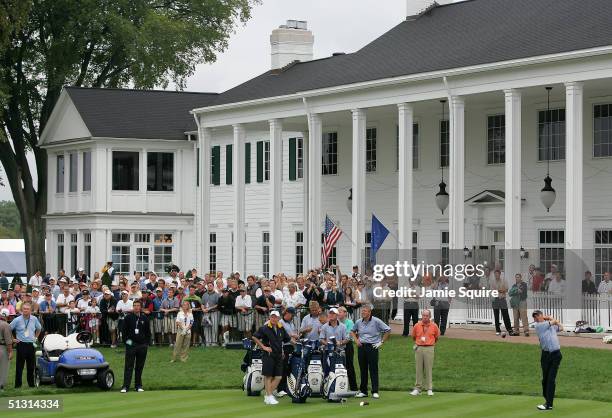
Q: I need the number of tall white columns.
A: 9